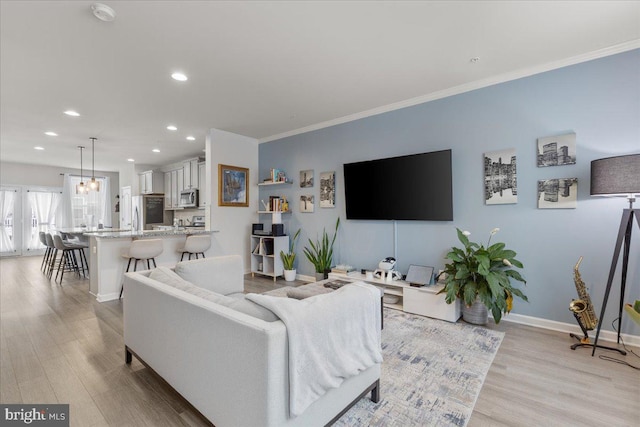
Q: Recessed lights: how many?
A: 8